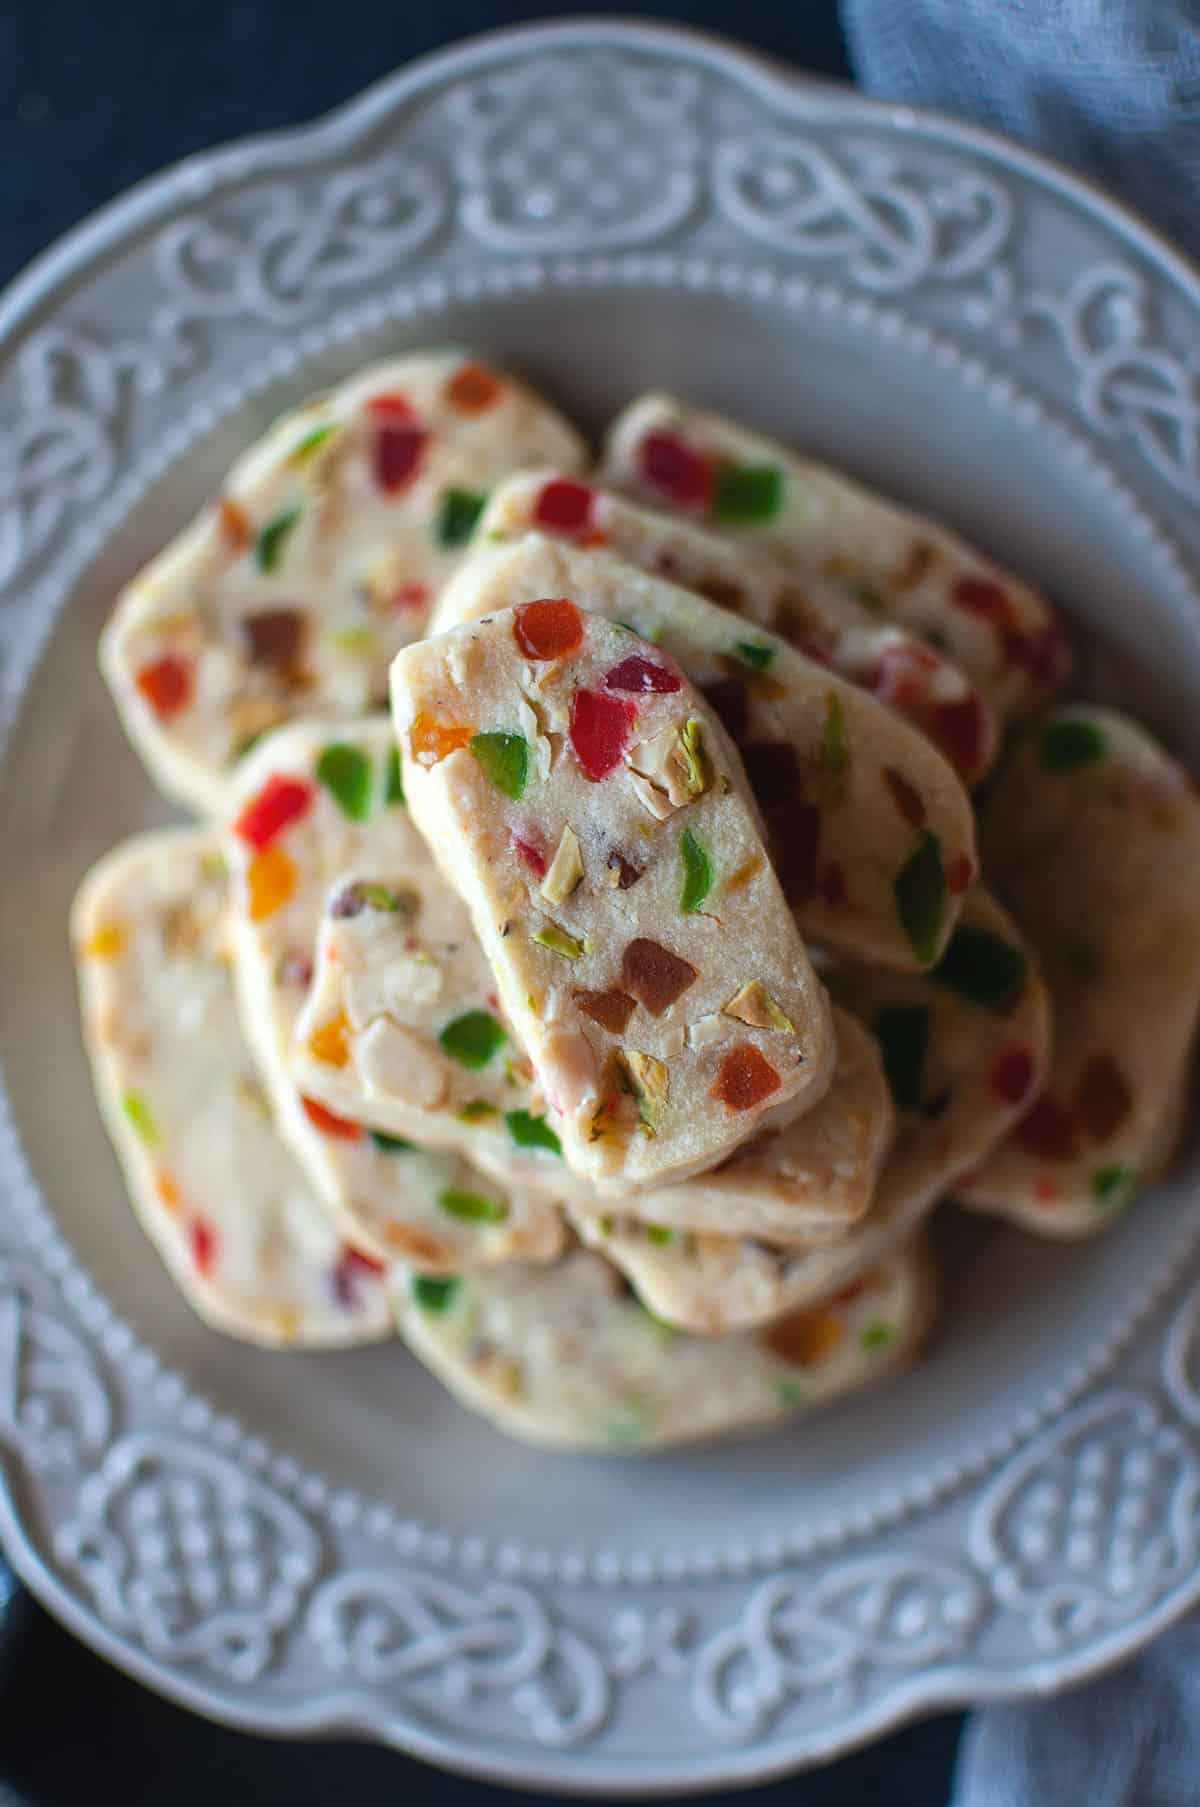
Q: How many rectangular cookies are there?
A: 11